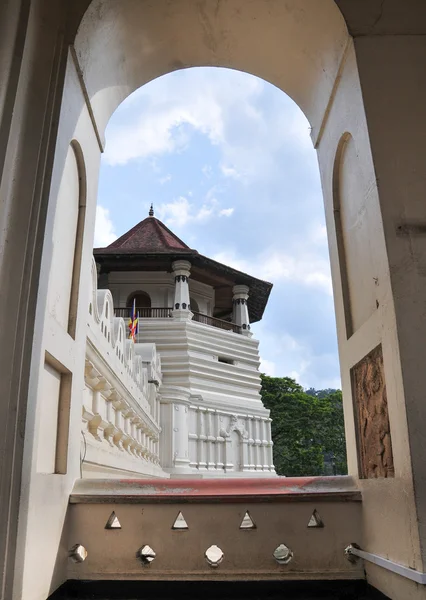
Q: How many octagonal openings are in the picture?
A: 5